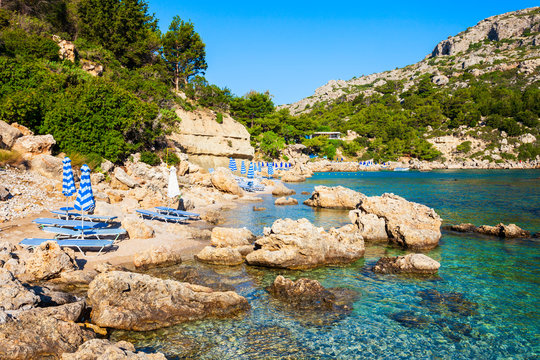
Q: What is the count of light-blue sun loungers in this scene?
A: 6